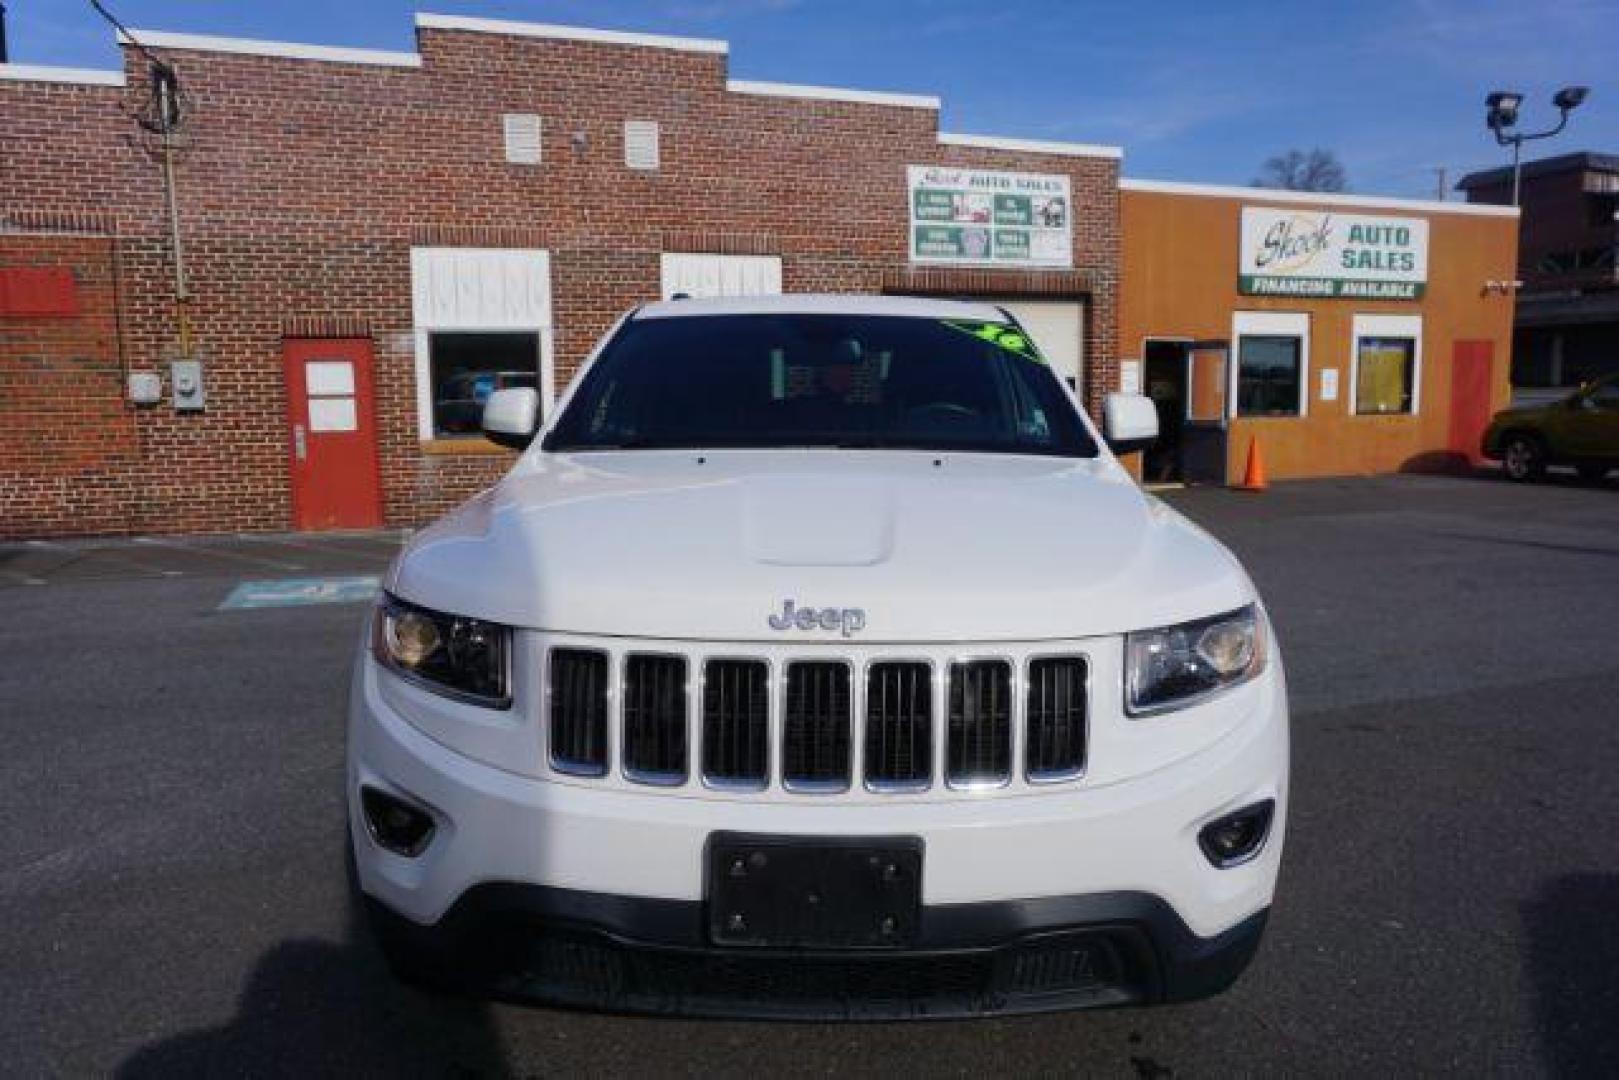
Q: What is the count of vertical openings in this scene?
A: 7